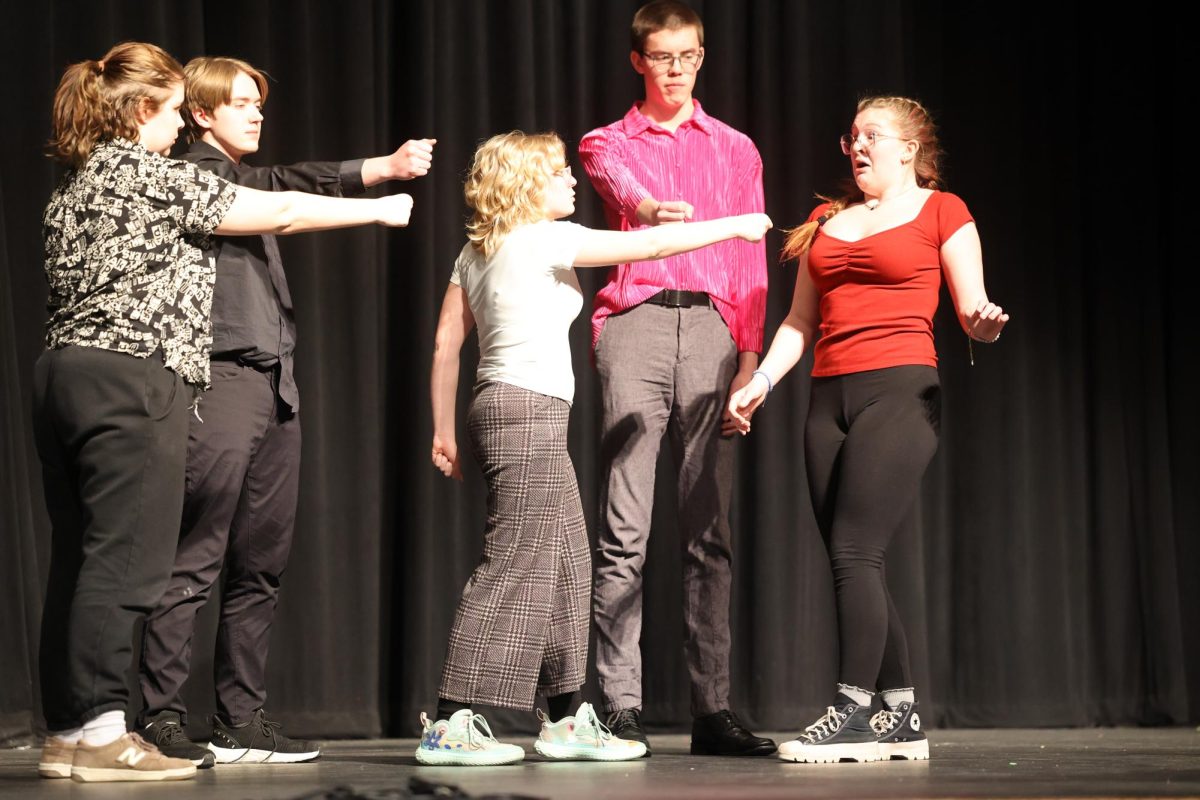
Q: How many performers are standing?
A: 5